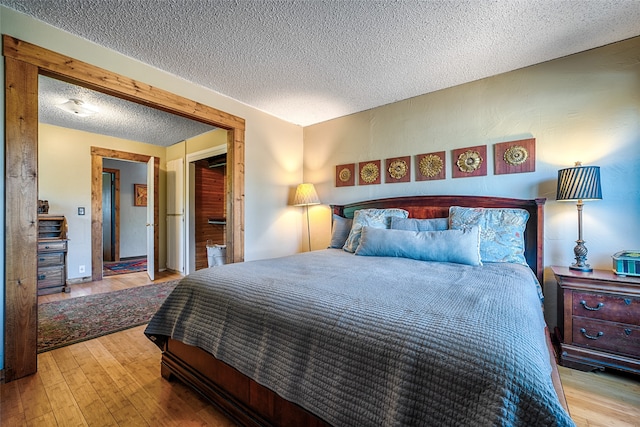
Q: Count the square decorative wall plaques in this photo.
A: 6